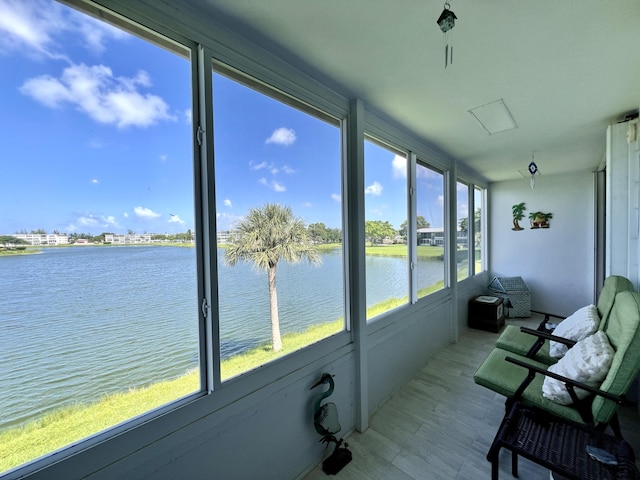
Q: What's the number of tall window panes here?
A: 6